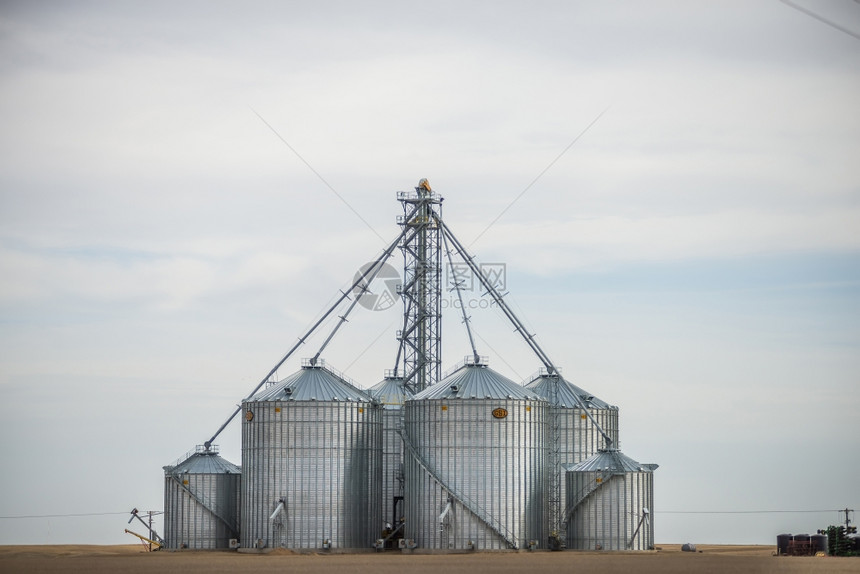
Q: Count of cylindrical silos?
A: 6